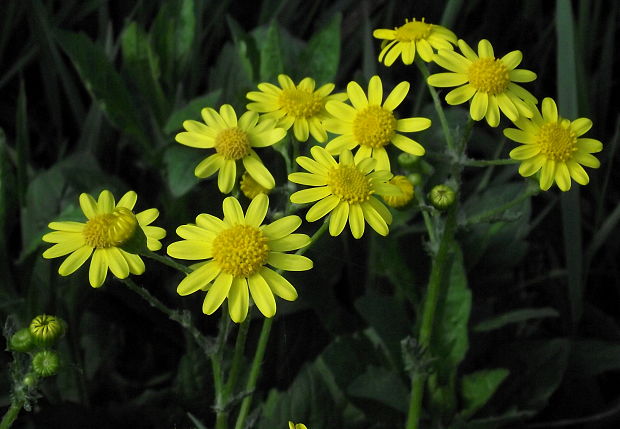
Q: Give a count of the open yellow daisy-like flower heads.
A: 9